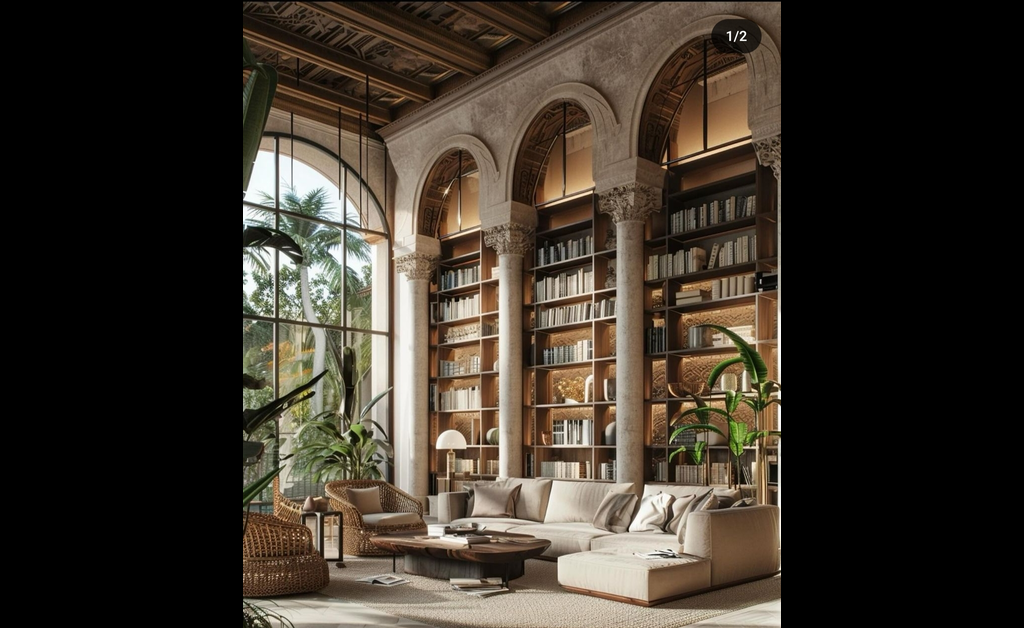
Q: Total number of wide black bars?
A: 2